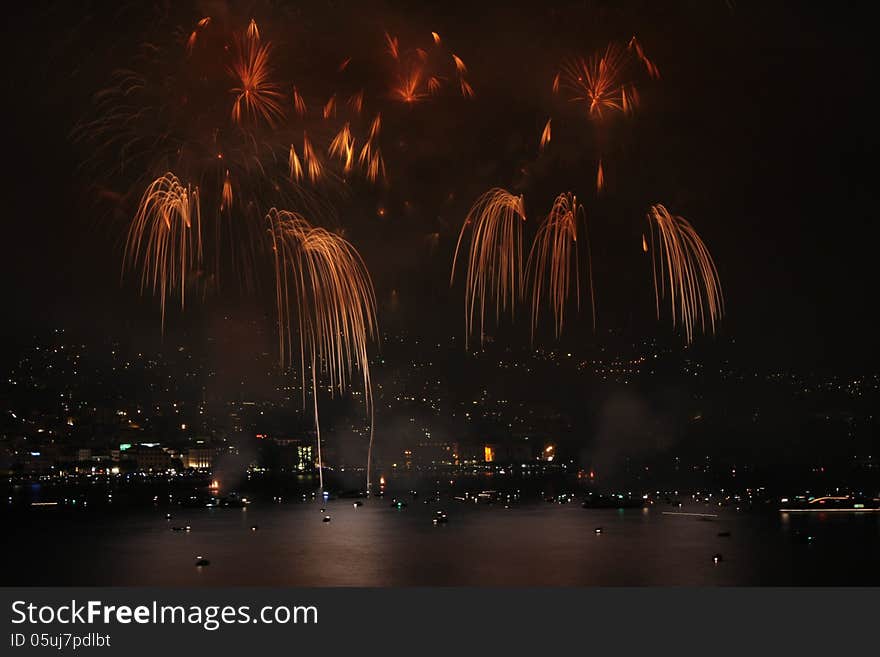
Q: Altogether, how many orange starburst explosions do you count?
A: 3